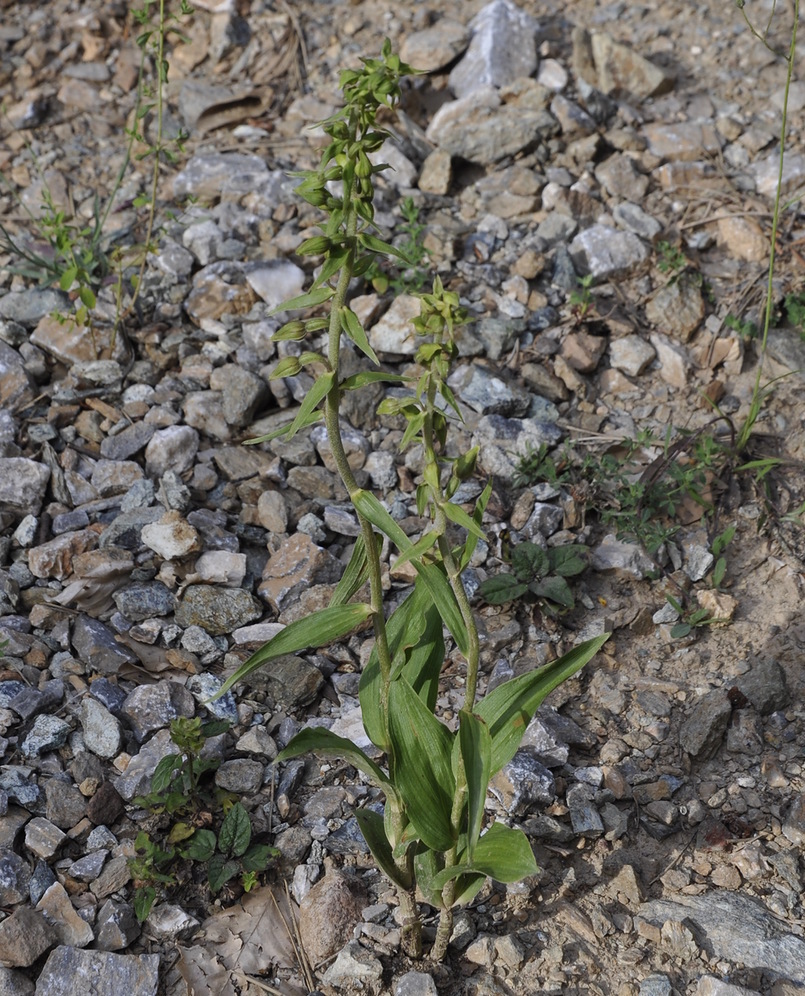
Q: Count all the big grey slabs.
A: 2